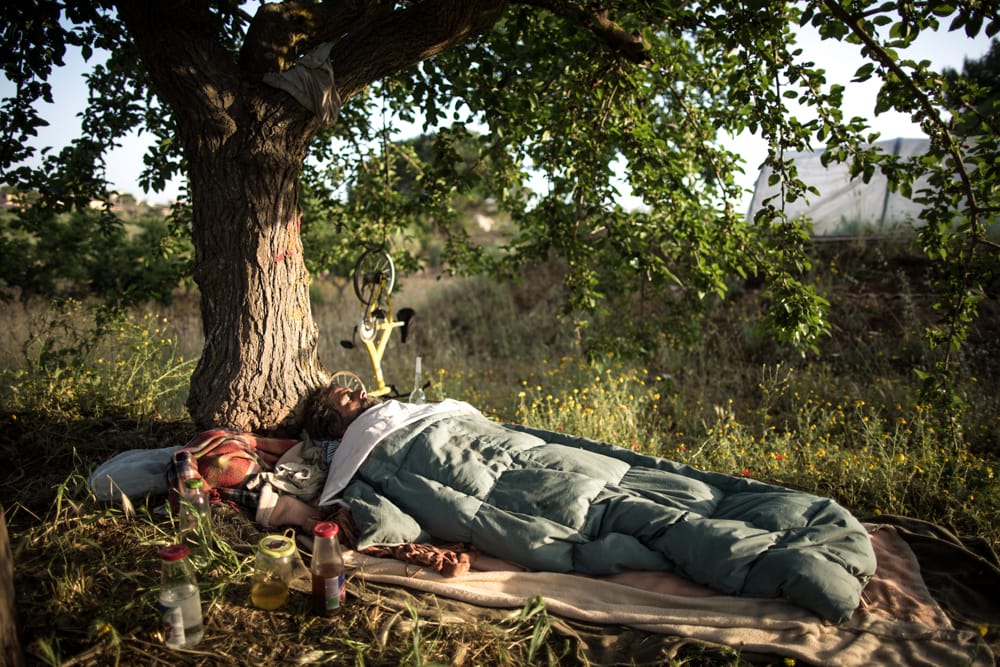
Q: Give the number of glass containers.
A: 5